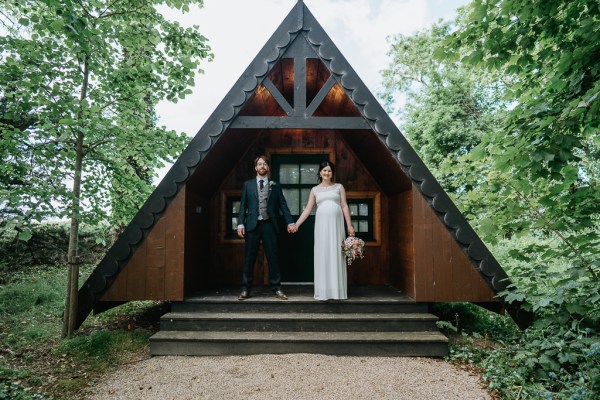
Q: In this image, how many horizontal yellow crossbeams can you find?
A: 0